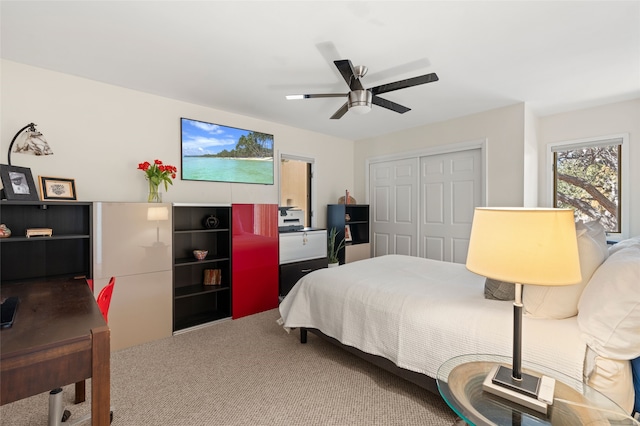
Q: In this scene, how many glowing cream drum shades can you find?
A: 1